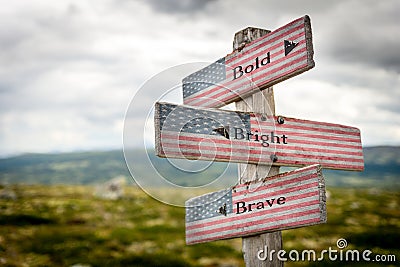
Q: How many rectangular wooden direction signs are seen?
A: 3